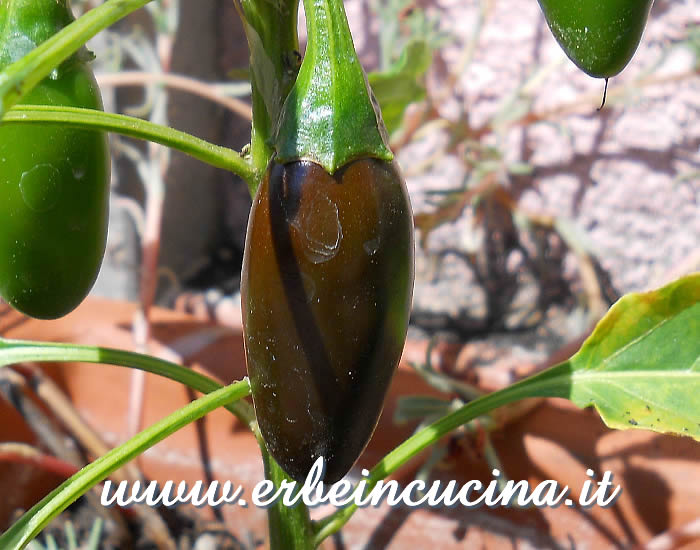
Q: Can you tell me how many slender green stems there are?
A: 5